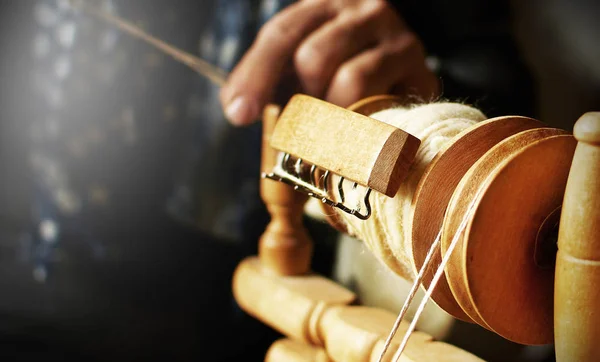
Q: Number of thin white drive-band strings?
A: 2